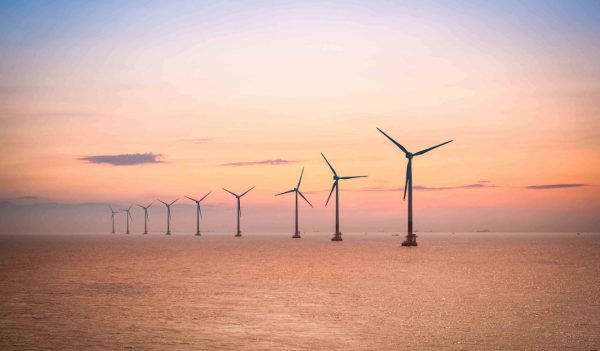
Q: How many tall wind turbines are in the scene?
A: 9